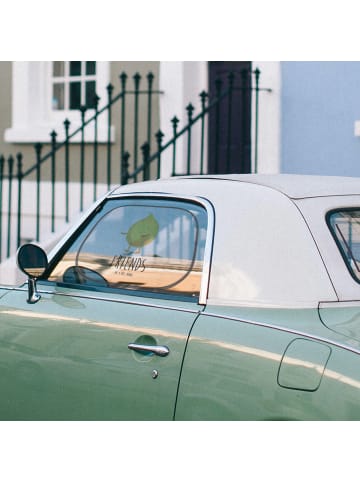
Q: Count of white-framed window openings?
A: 1